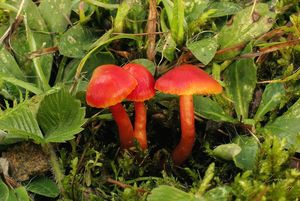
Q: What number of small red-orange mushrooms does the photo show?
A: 3